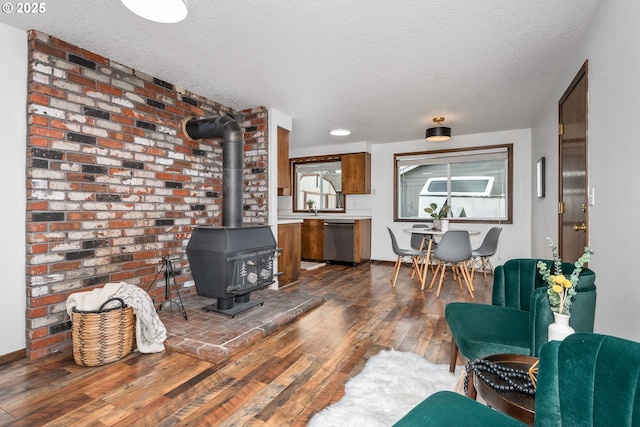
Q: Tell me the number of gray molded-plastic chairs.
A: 4